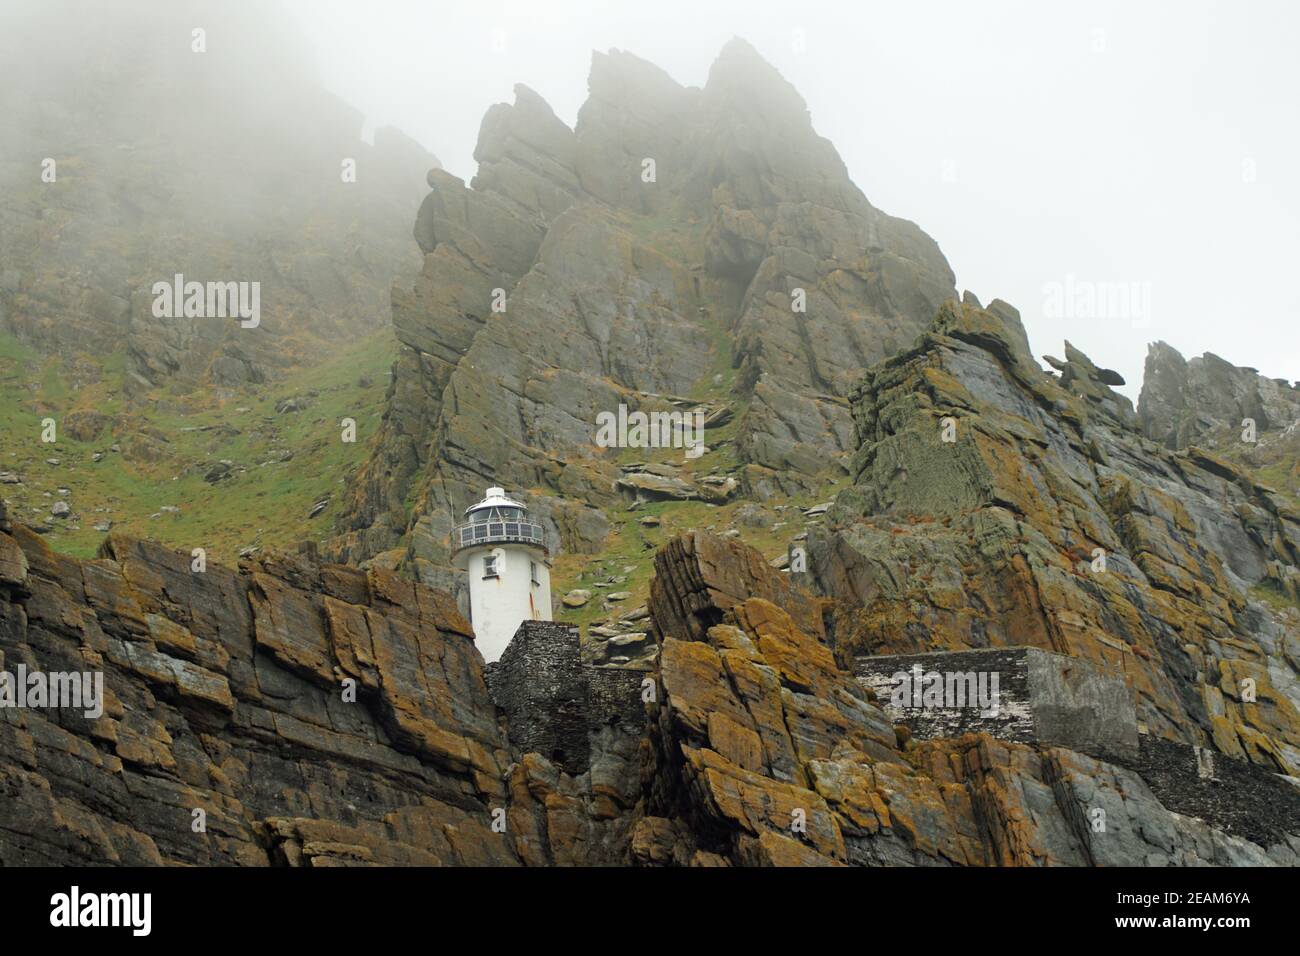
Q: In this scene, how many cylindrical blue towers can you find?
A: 0